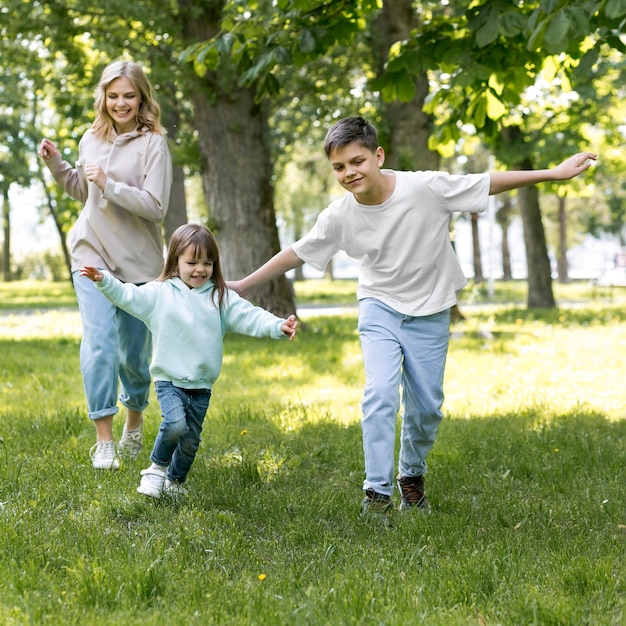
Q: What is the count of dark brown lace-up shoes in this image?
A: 2